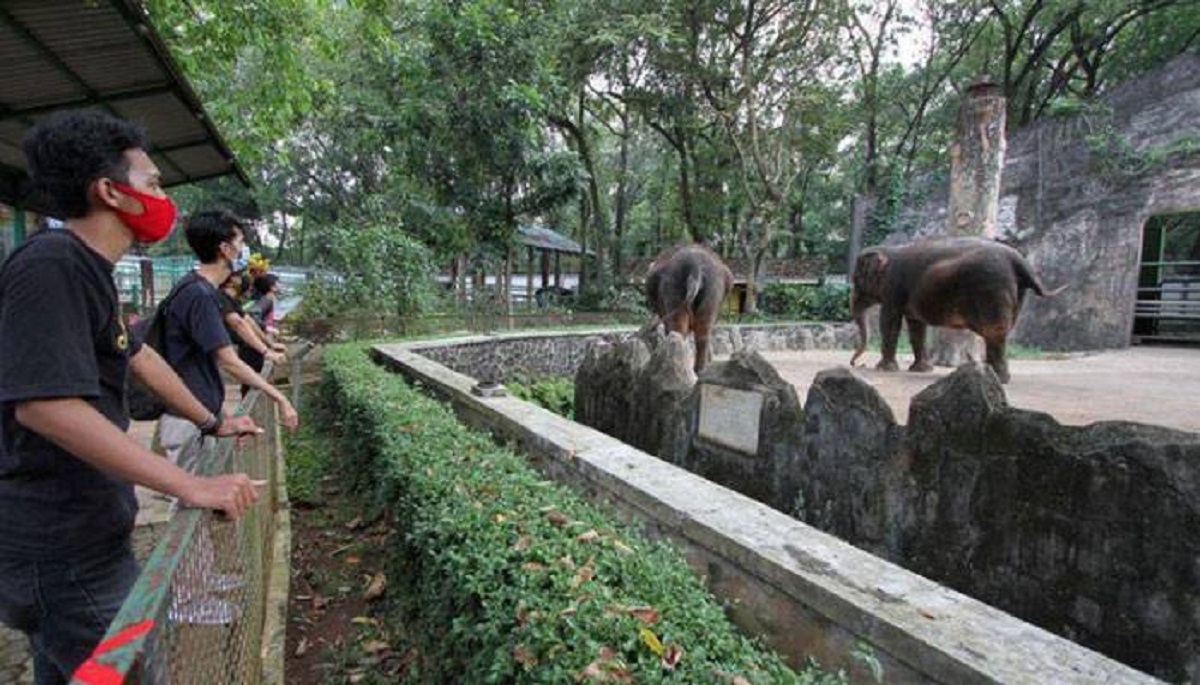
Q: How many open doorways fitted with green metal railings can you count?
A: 1